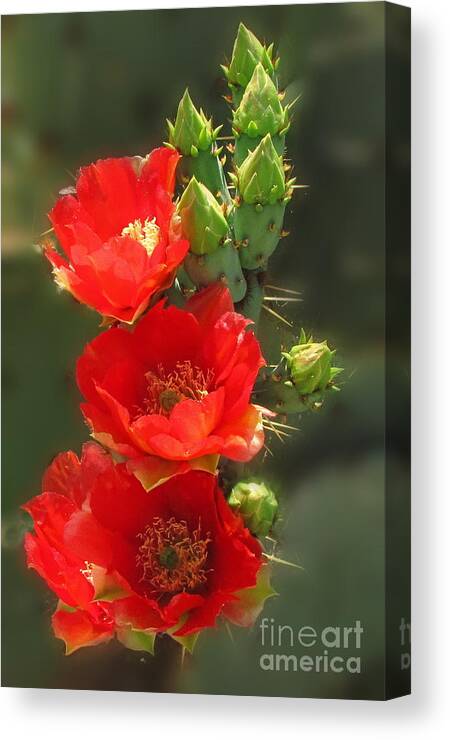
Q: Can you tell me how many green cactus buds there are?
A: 7